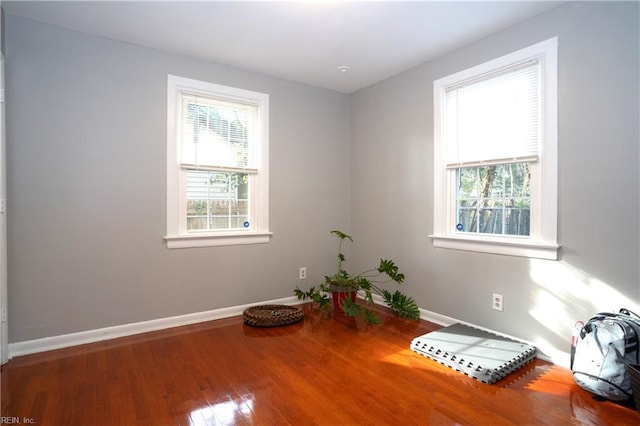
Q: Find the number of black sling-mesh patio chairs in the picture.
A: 0